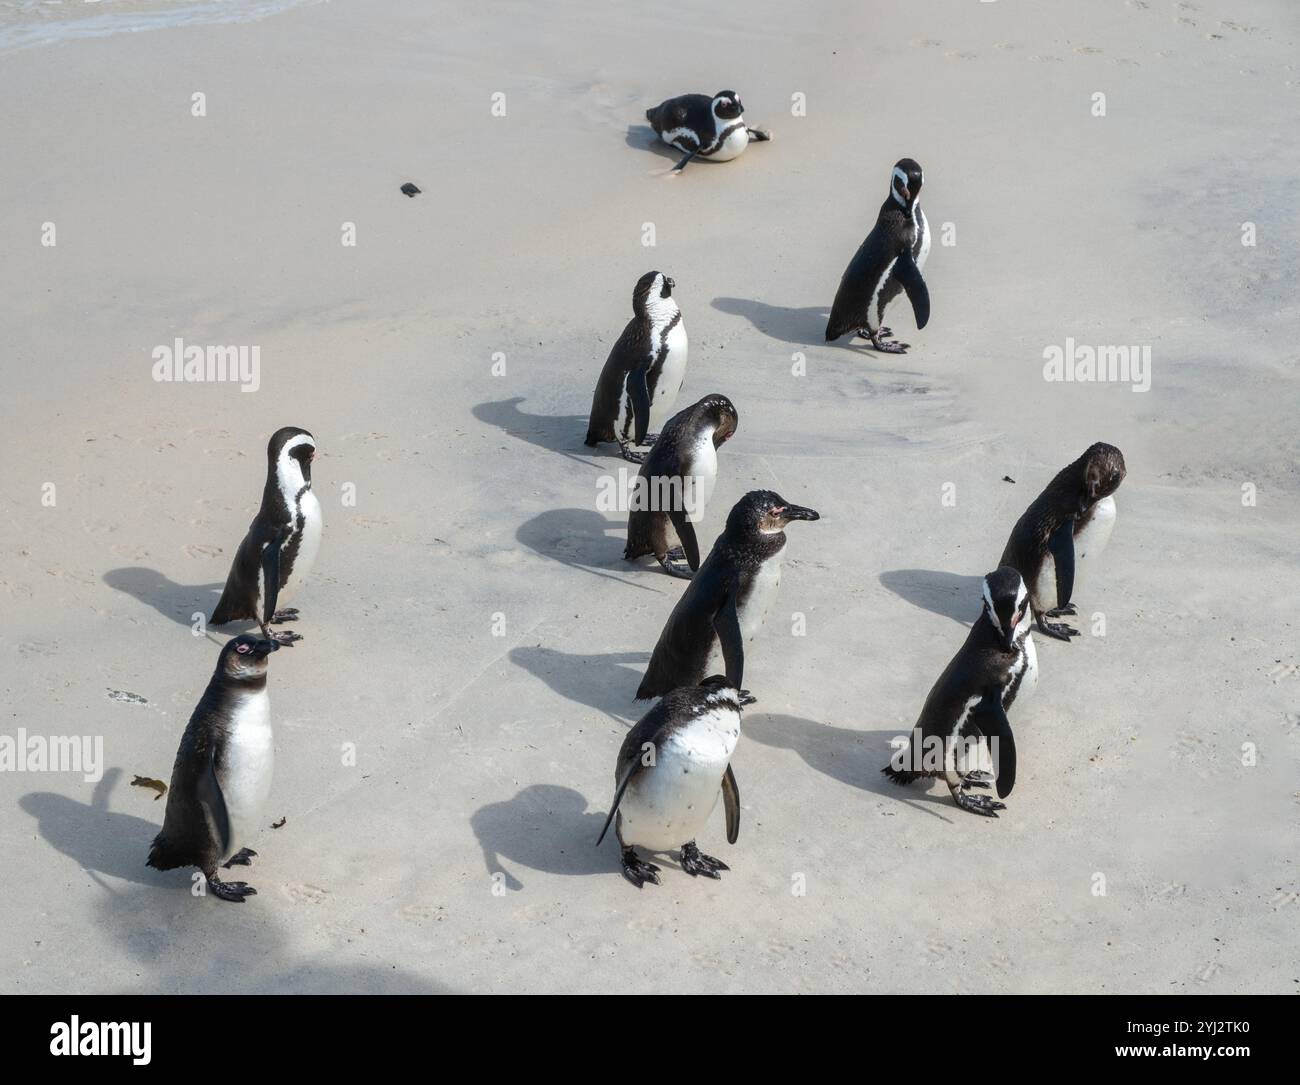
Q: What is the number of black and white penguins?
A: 10